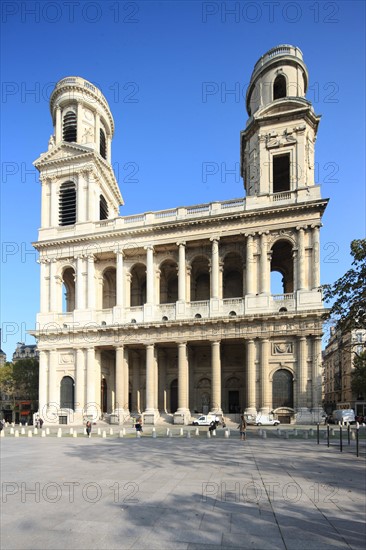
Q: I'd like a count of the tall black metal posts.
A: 5